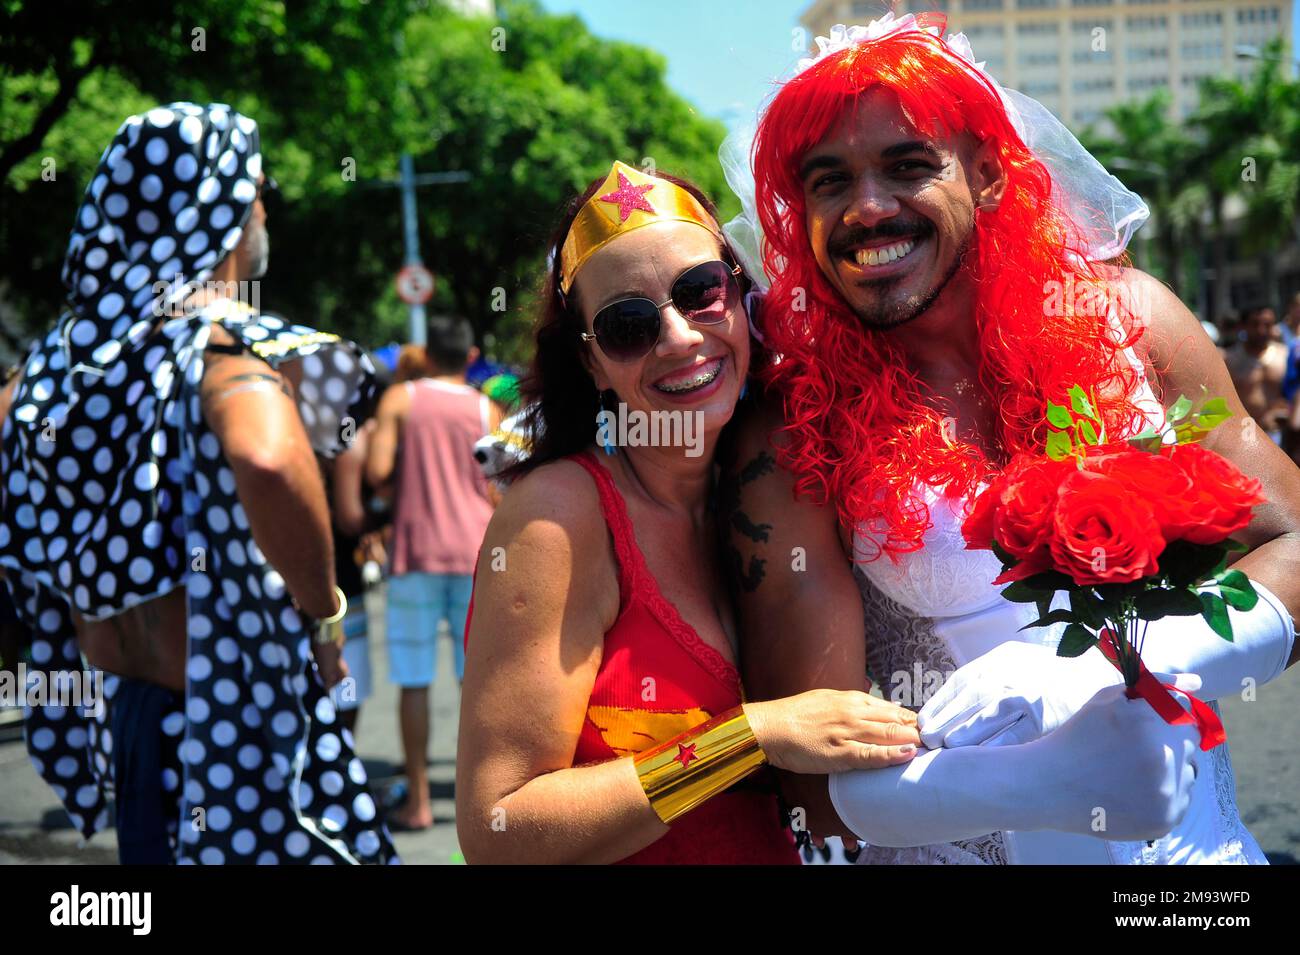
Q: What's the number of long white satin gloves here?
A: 2